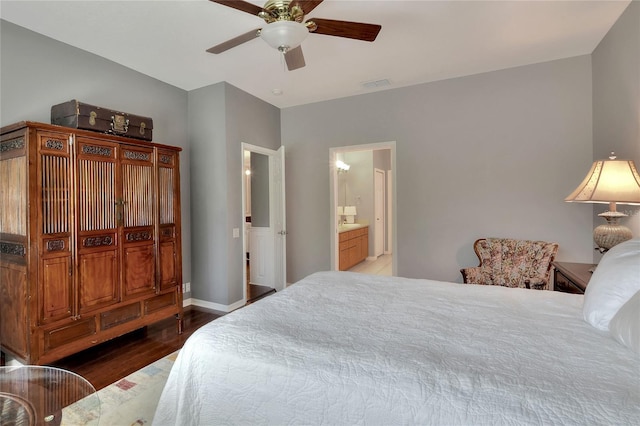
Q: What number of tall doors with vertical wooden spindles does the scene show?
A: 4